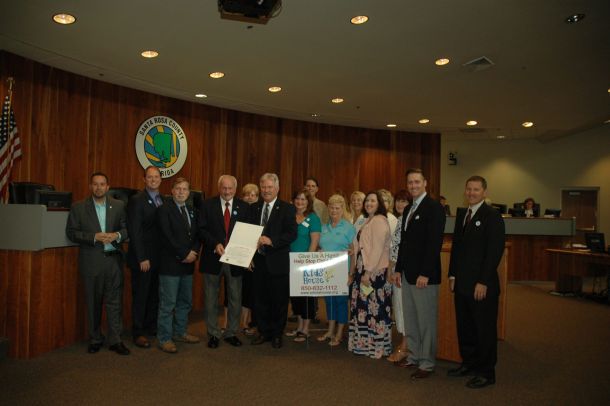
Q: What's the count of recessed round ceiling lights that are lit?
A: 12